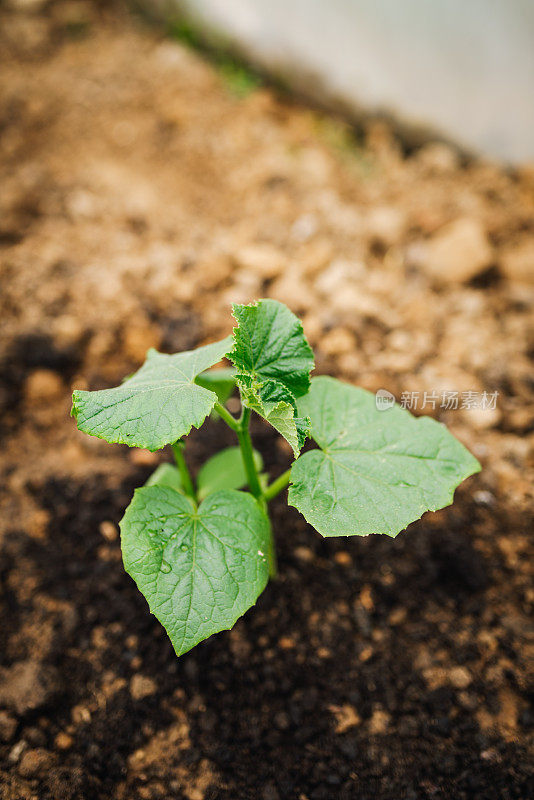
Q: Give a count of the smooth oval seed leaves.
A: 2